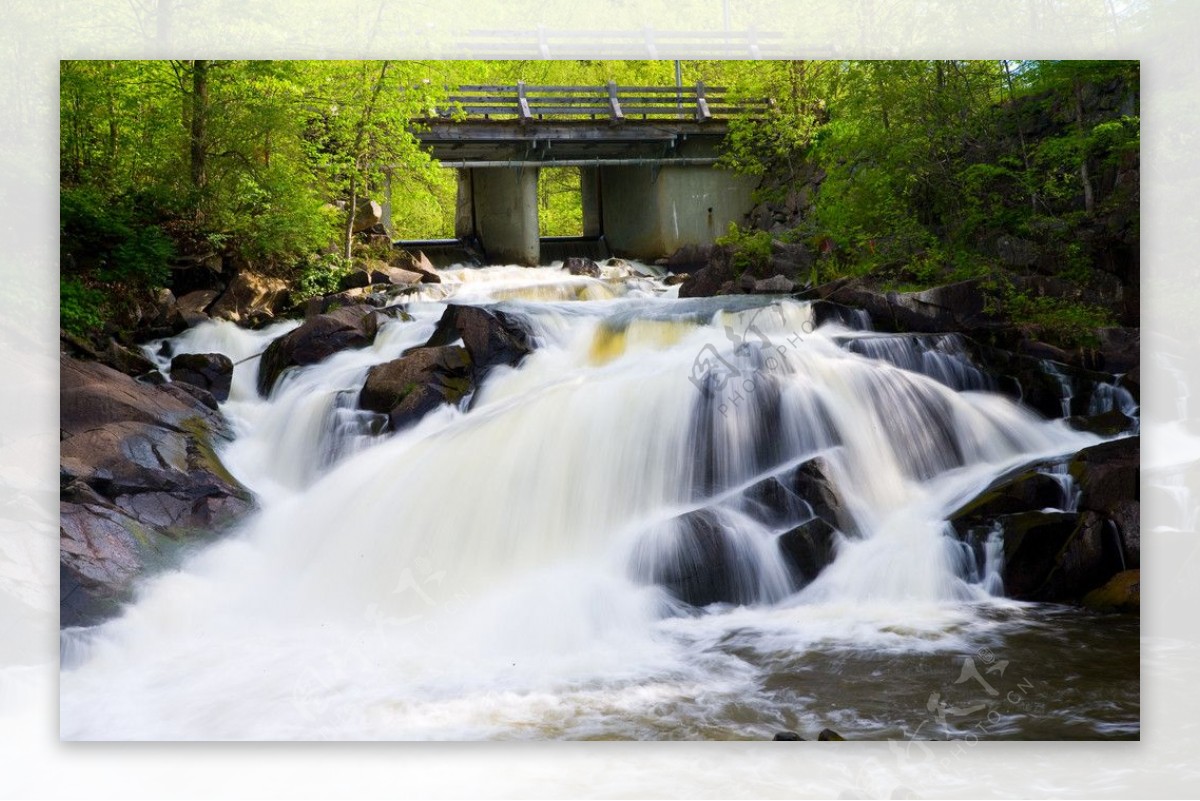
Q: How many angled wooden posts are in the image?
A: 3